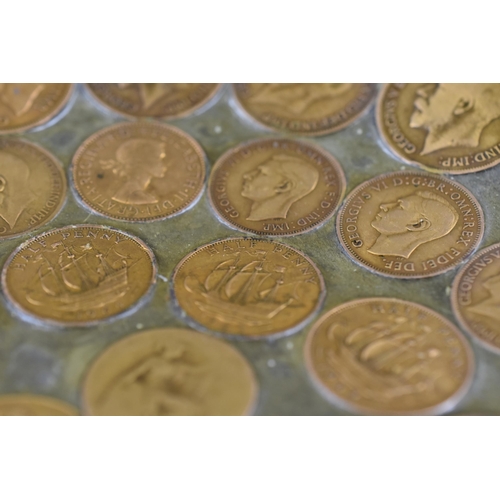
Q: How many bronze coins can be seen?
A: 14